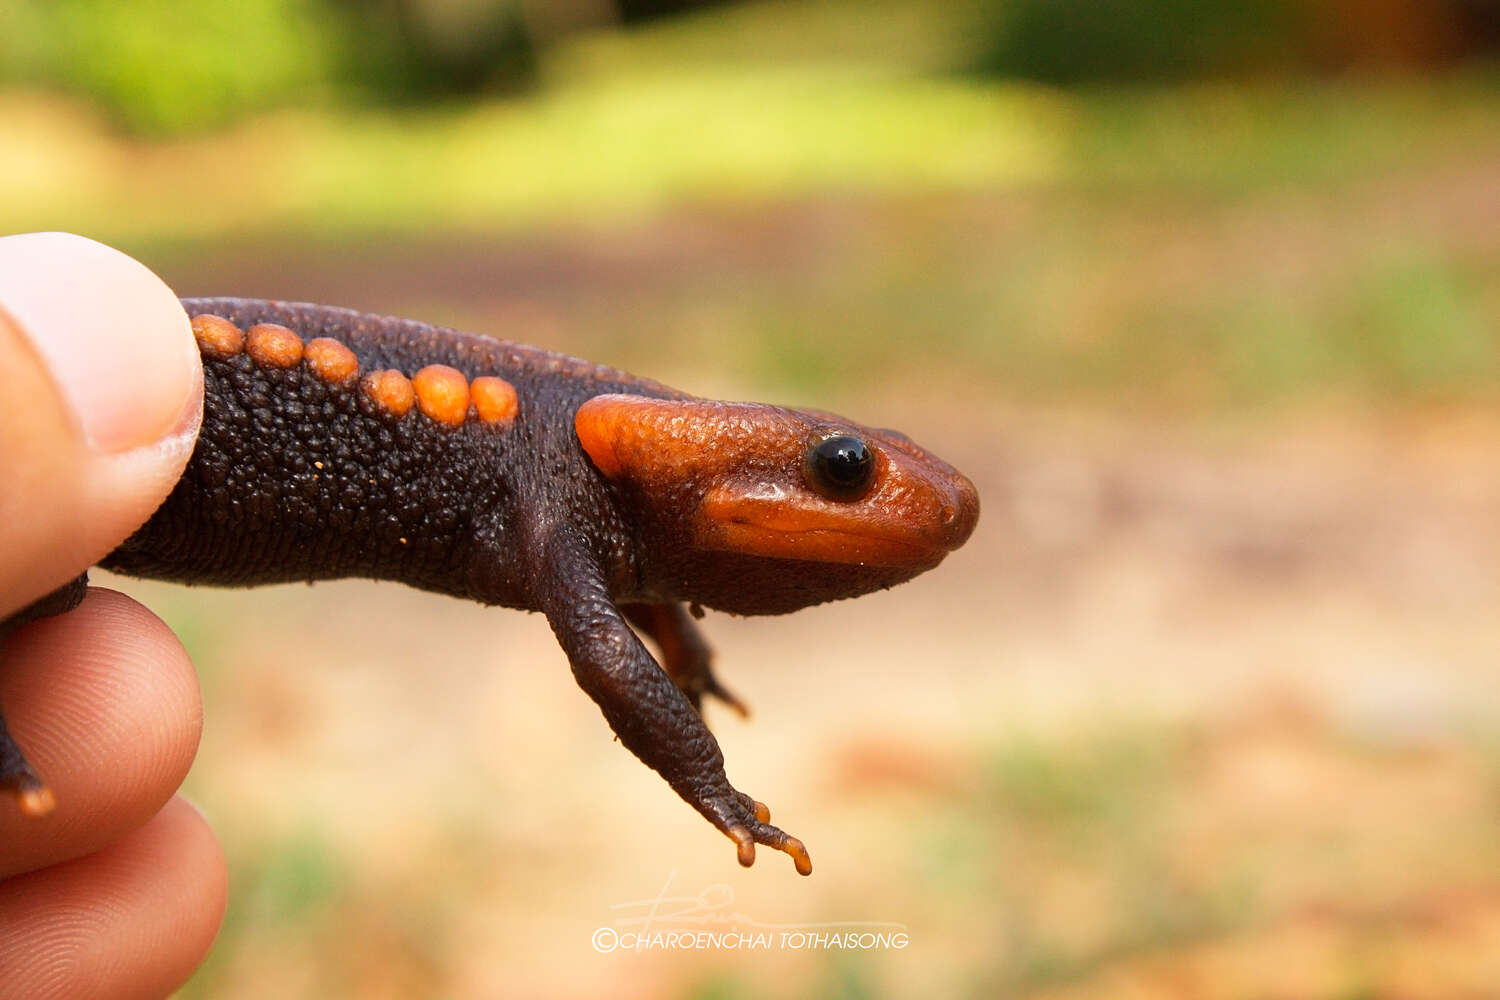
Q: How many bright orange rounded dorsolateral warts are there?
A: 6